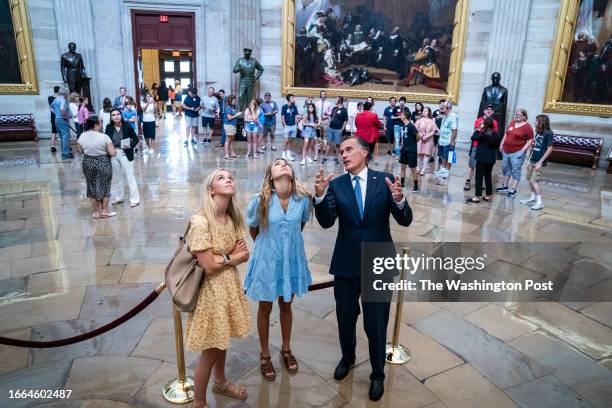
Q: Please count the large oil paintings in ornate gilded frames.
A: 3